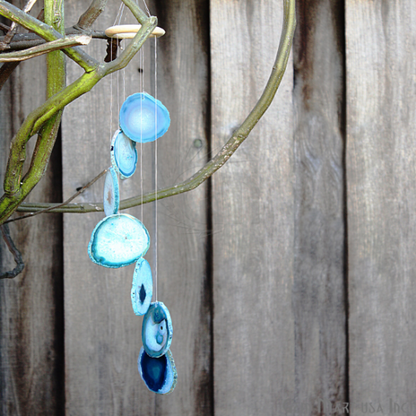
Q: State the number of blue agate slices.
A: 7